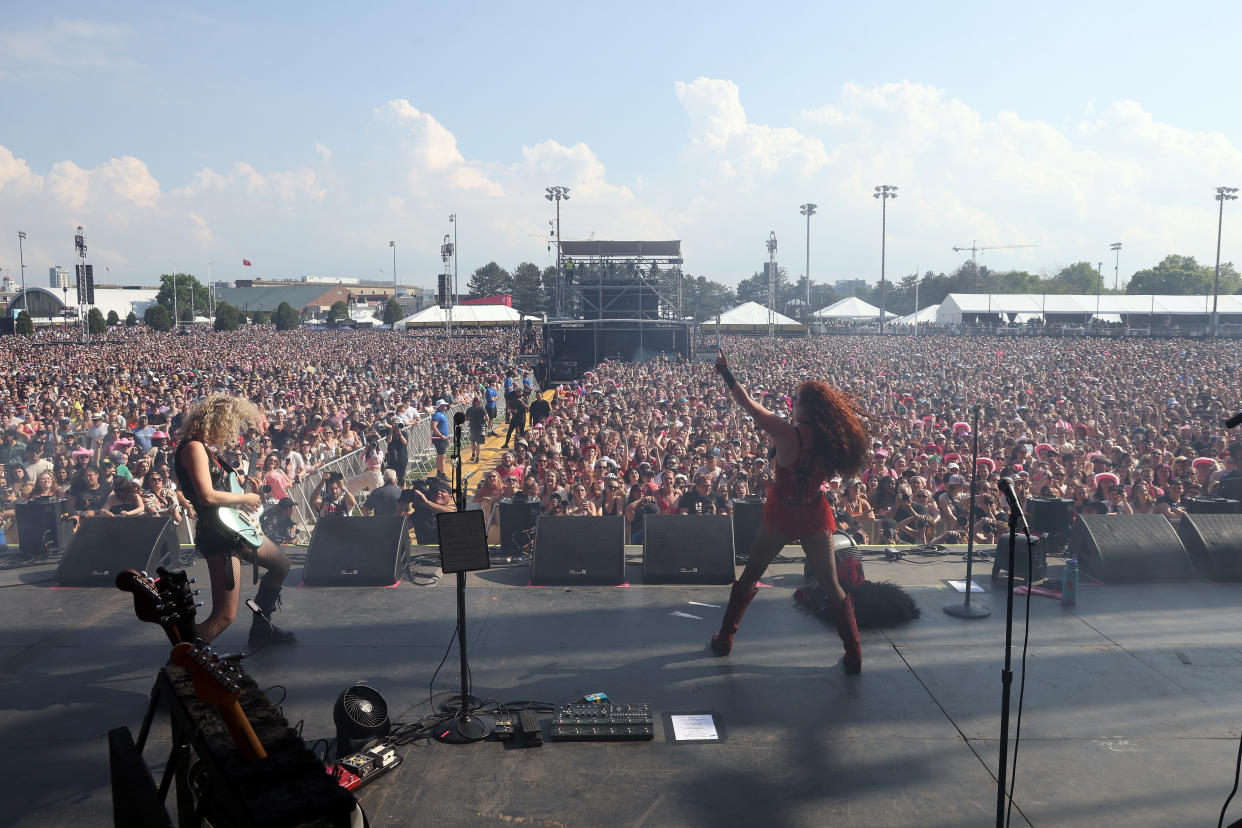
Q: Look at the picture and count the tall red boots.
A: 2